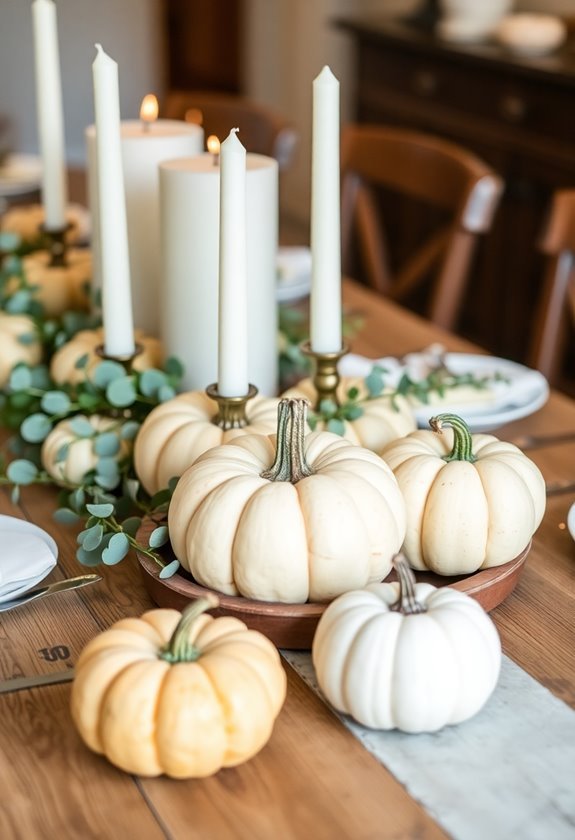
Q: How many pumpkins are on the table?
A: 11